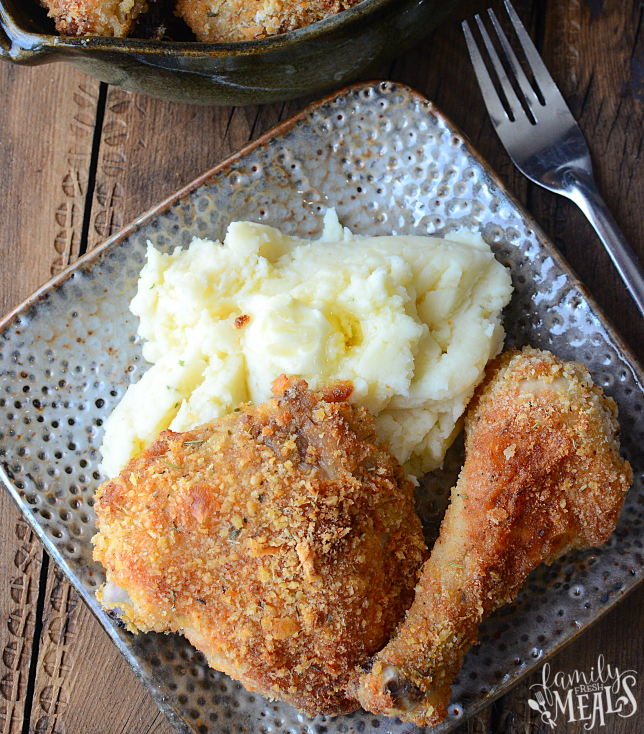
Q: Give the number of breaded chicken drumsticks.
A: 1